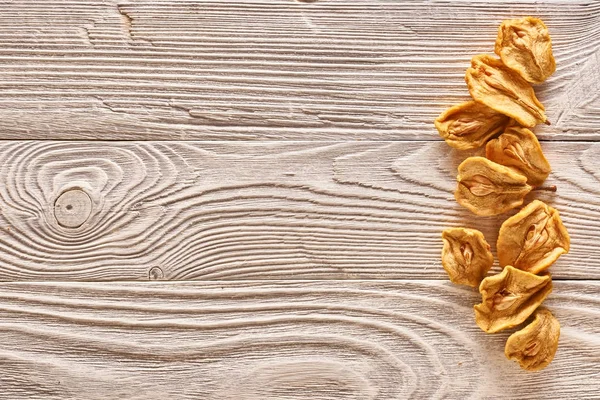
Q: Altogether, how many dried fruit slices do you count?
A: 9